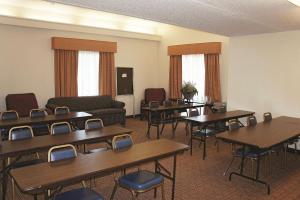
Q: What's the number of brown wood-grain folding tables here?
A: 6